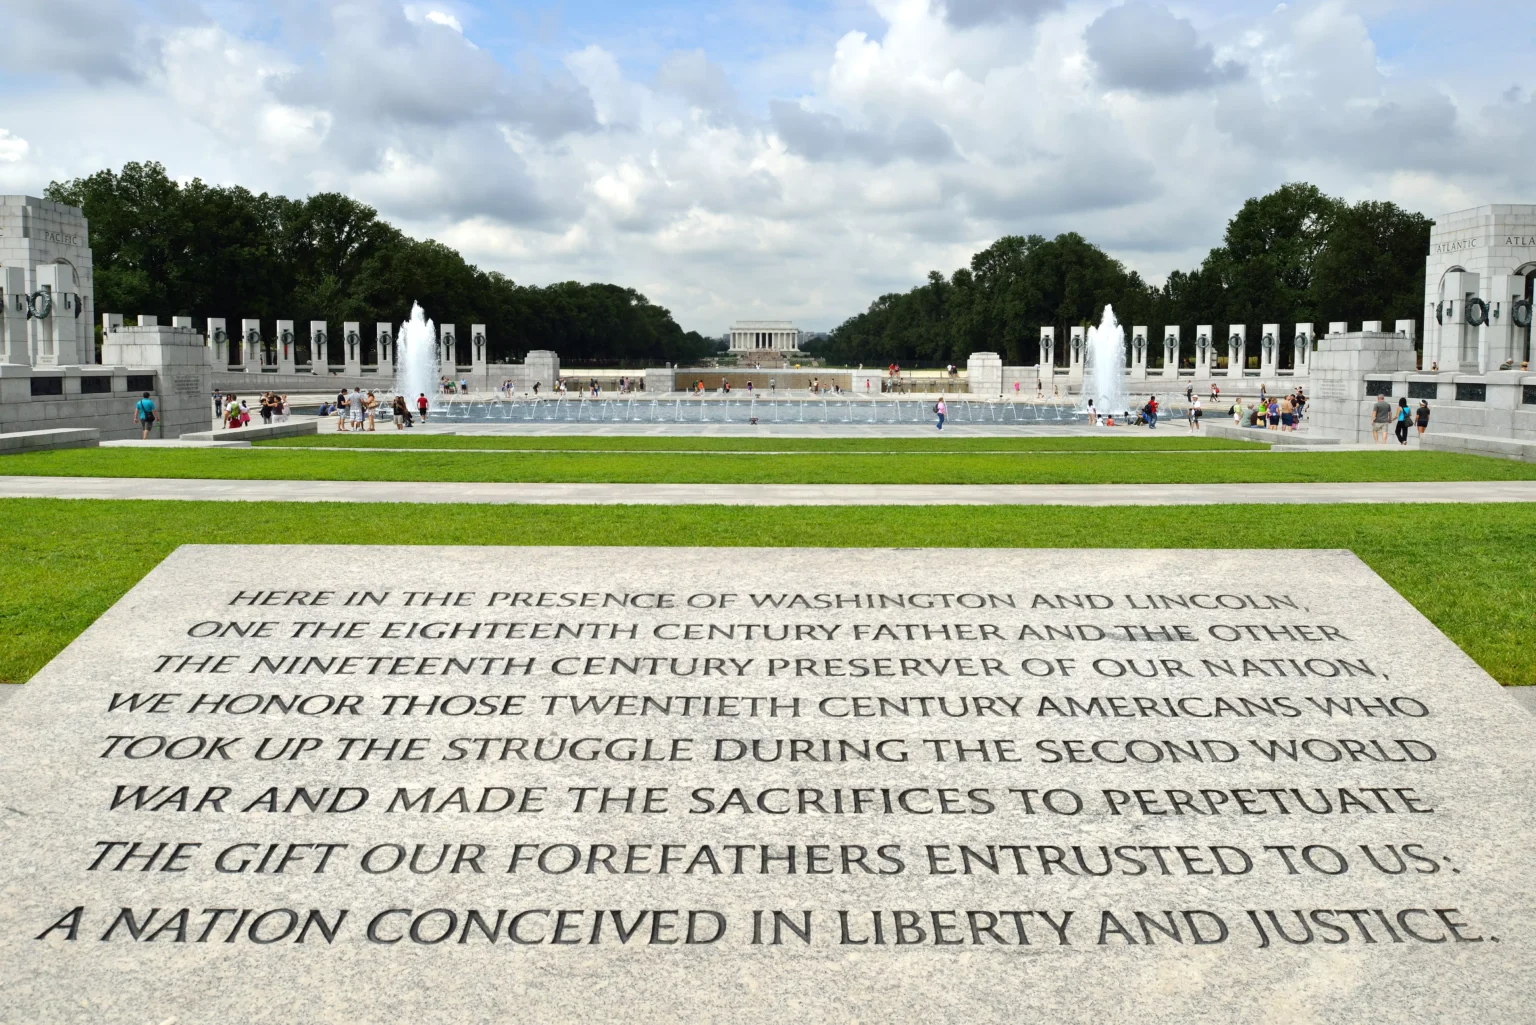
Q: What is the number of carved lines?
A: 8